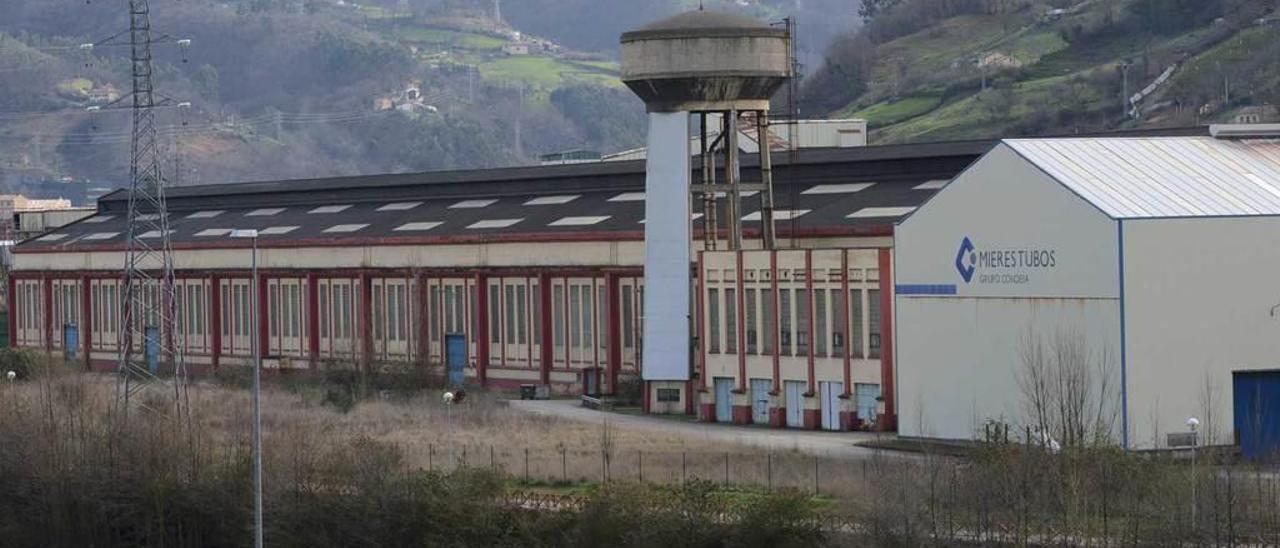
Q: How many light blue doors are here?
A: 5